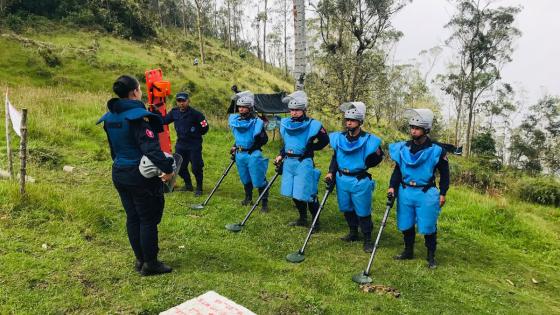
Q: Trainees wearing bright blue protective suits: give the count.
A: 4